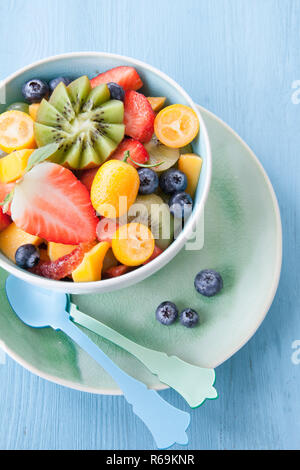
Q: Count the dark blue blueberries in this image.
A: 10